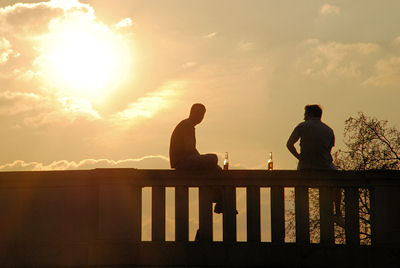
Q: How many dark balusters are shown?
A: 9